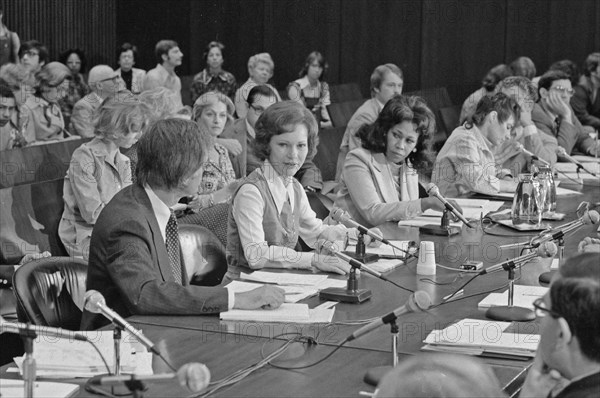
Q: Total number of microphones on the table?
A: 11